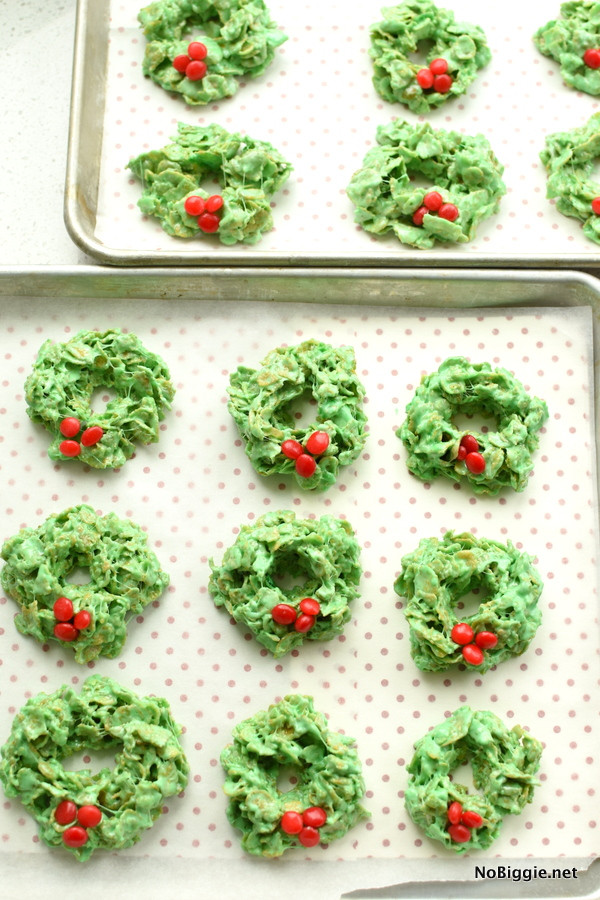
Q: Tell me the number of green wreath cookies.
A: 15